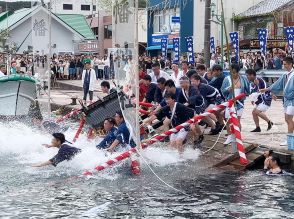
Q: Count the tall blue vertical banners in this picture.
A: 7